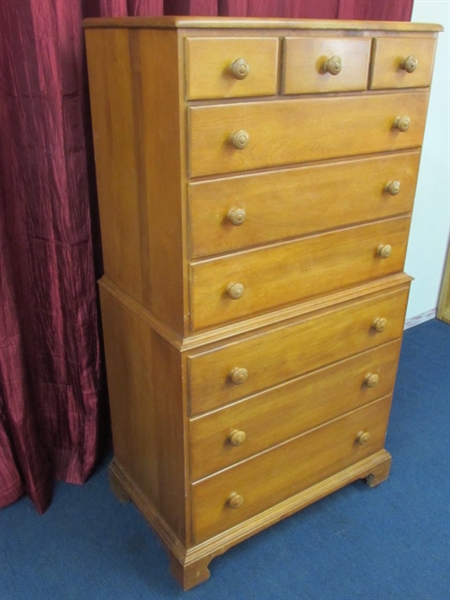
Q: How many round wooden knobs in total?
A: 15